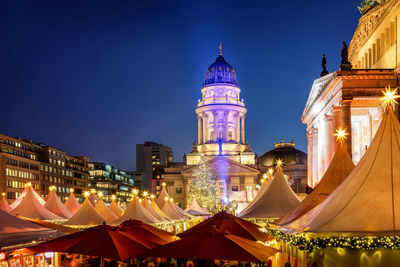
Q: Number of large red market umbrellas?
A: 4